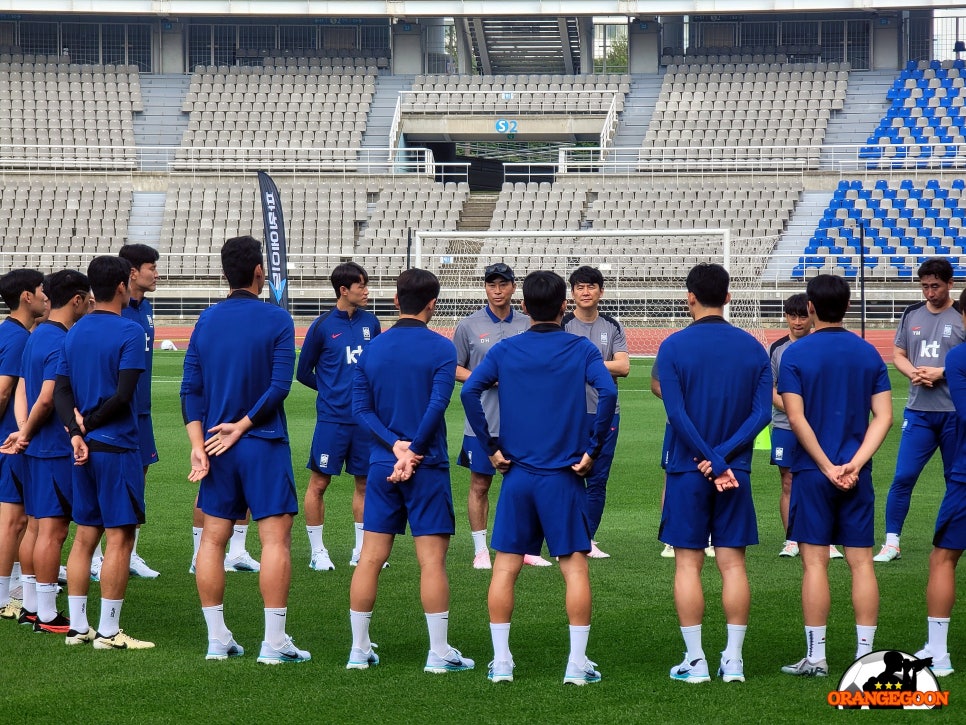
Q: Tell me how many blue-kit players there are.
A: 11